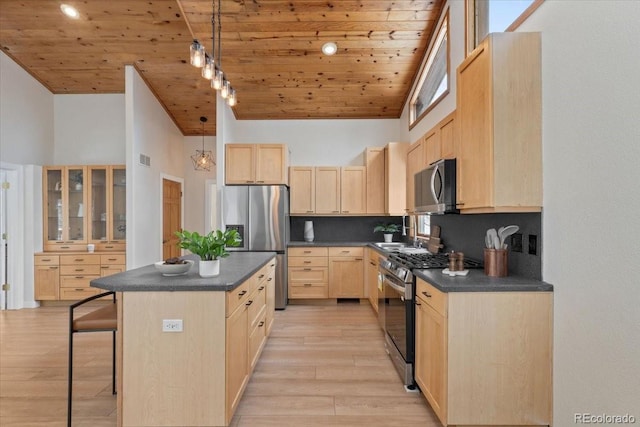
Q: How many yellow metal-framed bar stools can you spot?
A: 0